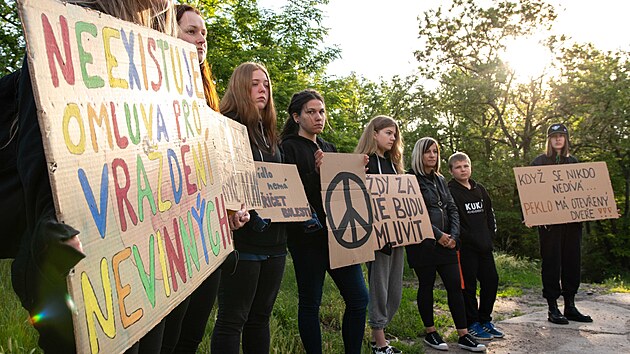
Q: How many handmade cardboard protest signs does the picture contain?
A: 6